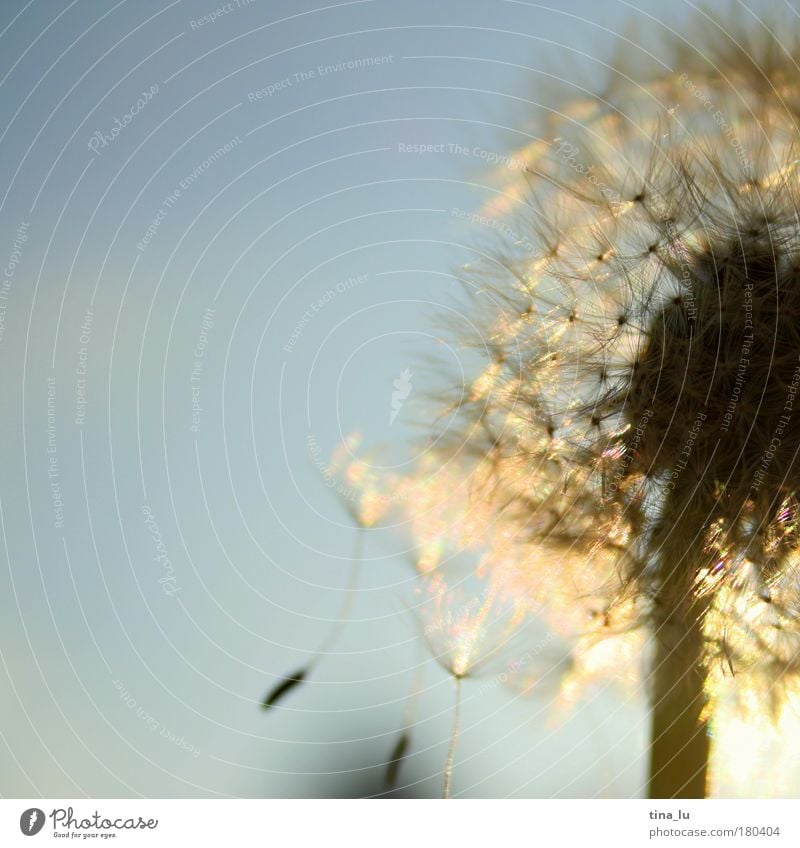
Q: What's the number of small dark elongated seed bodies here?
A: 2